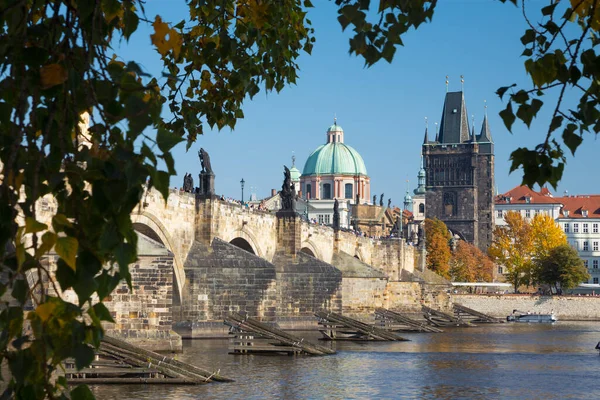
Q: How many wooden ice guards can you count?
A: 6